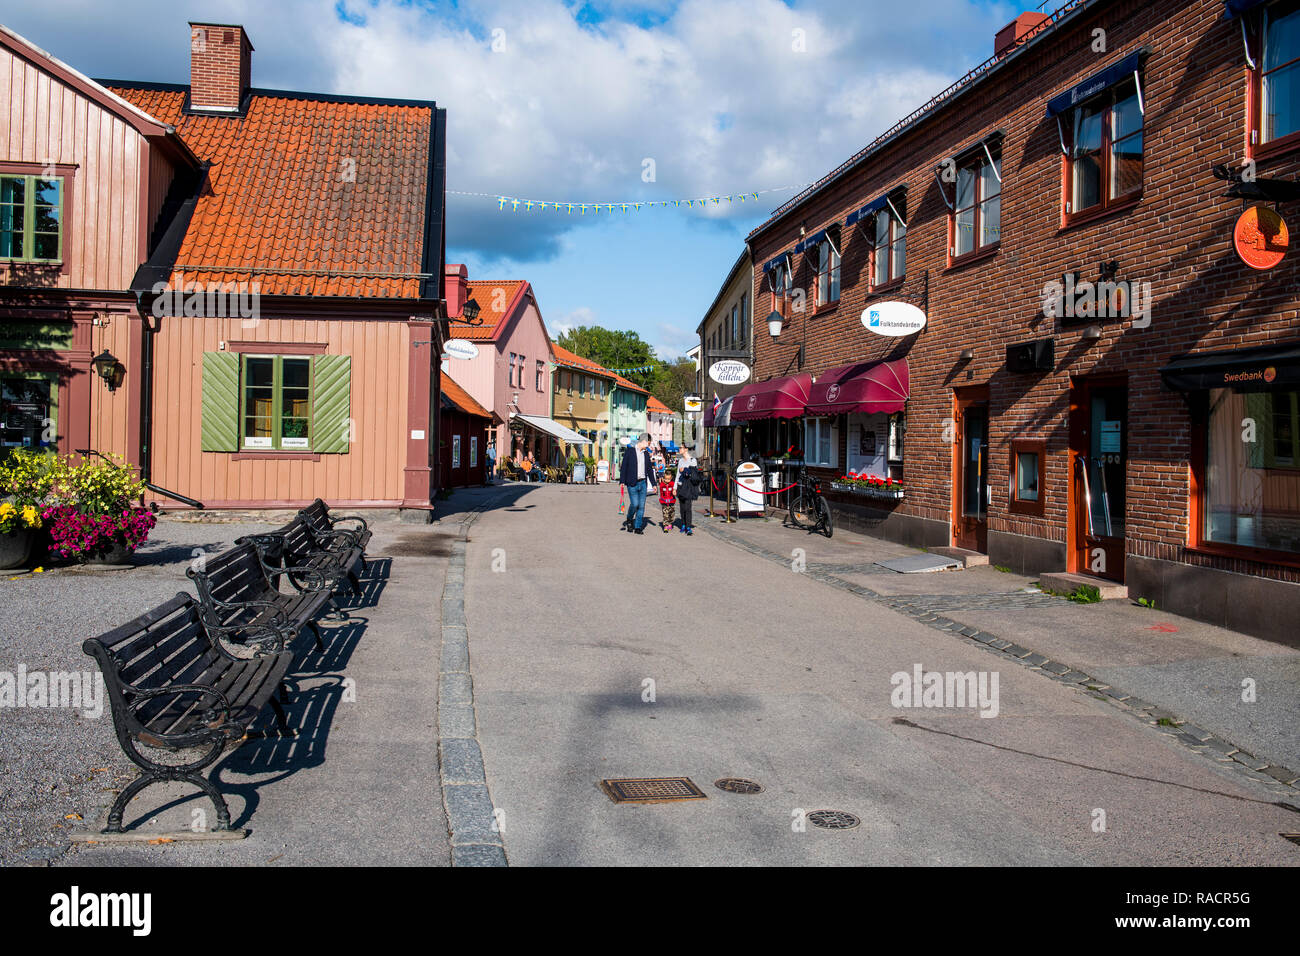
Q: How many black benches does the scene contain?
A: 4